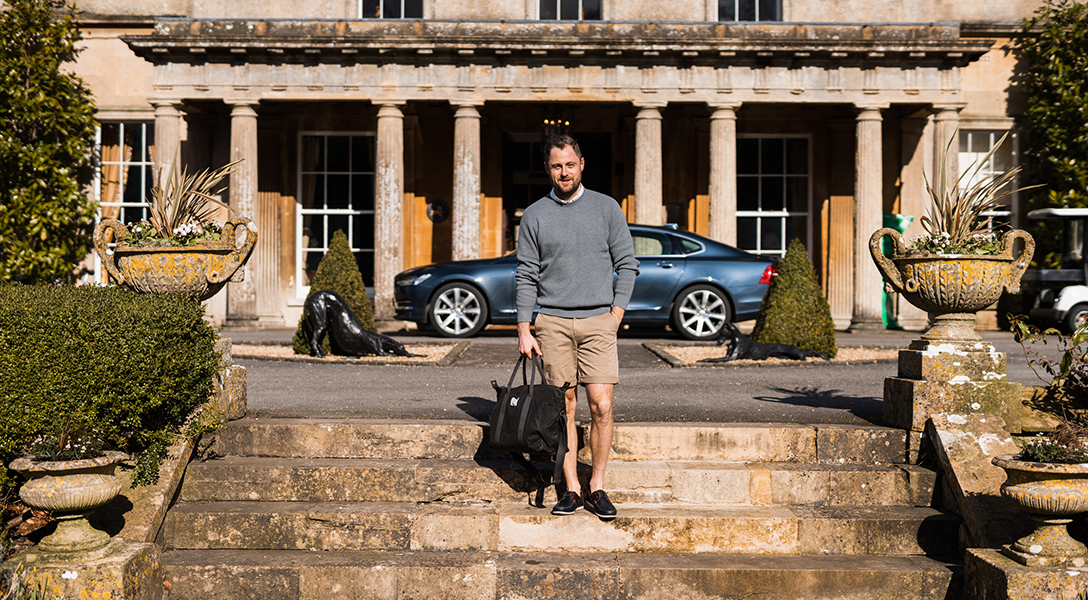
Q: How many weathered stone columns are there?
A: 8